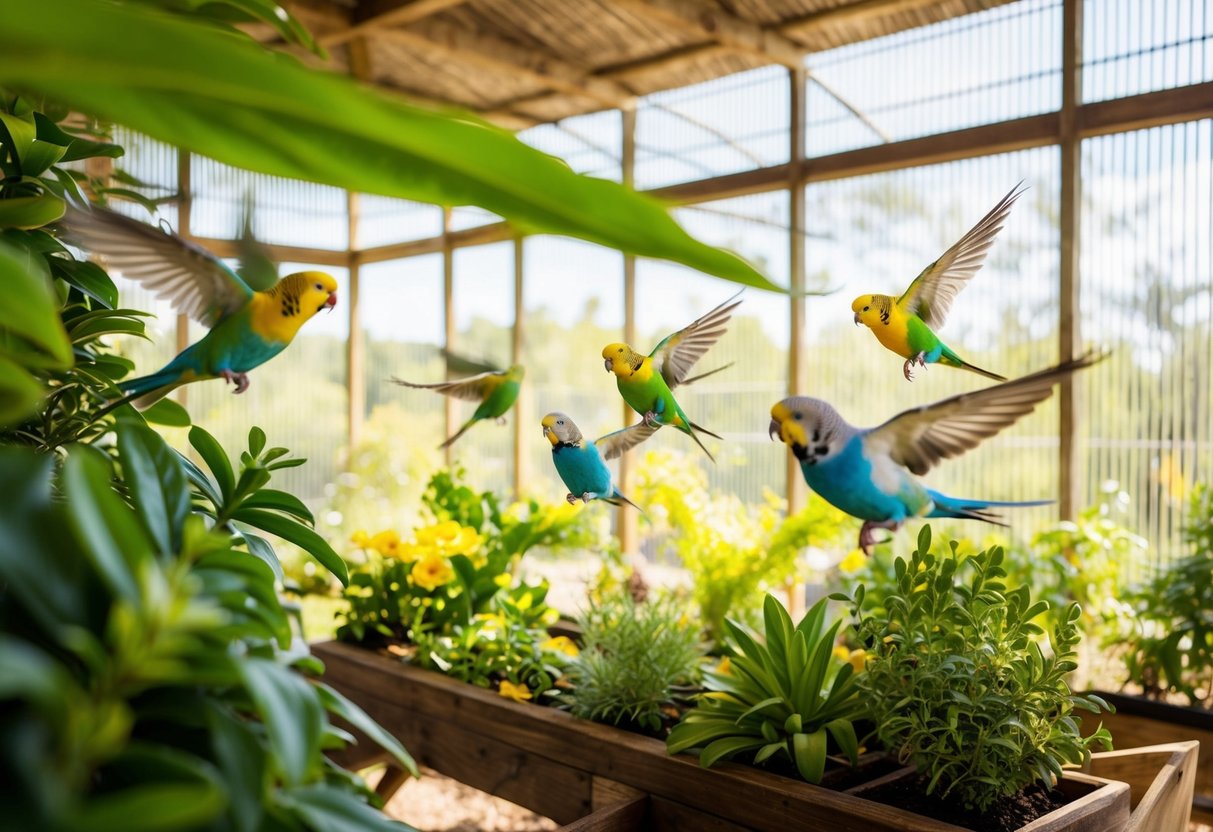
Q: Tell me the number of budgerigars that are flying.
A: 6